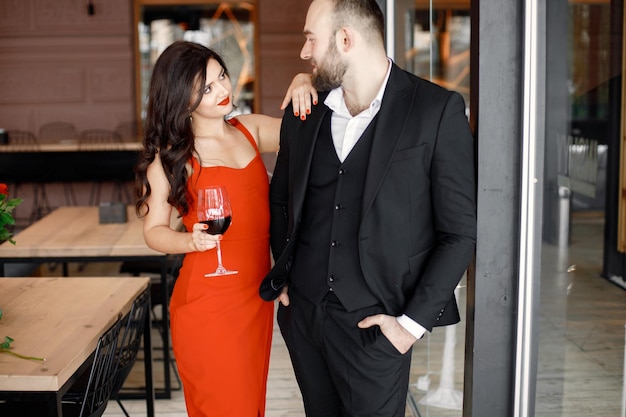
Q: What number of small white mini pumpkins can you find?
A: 0